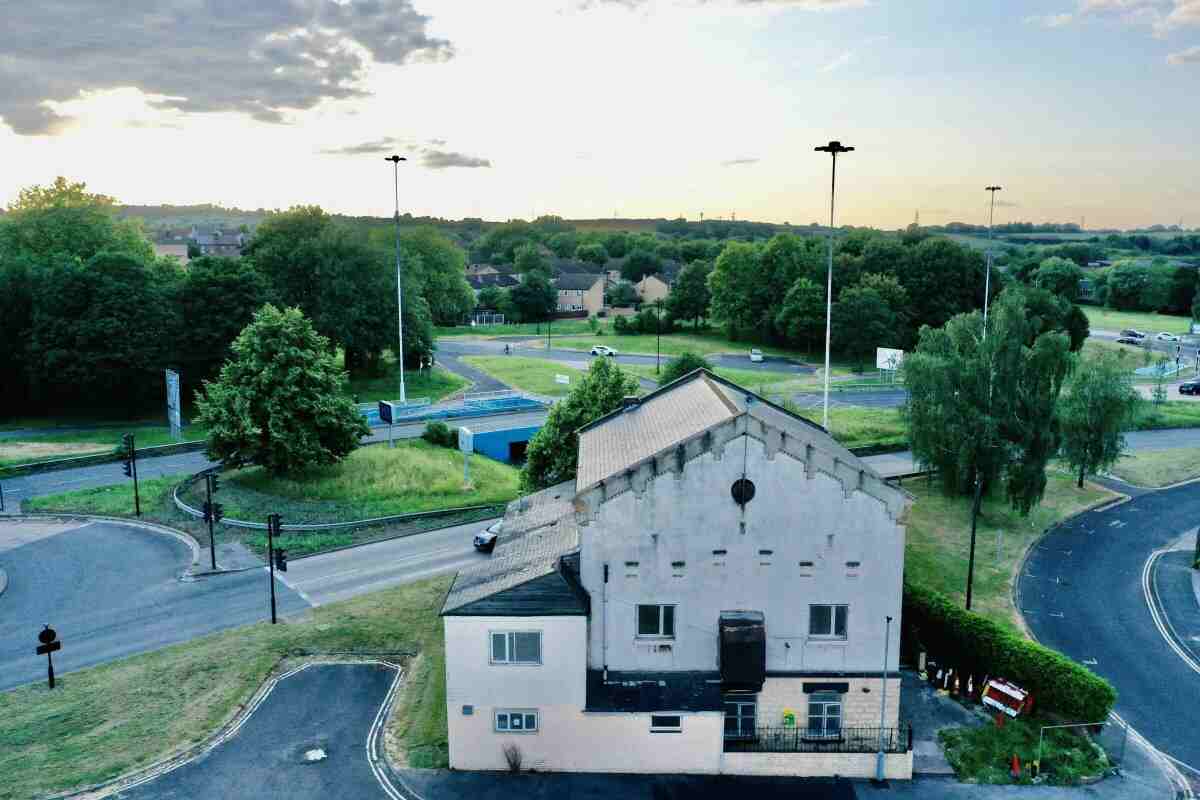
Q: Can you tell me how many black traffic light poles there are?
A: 3